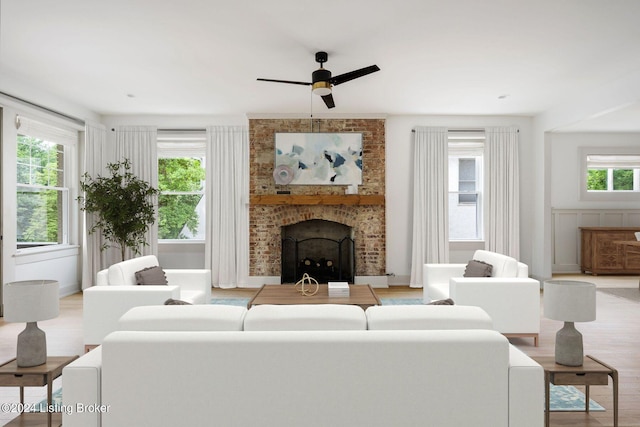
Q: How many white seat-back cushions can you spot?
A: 5